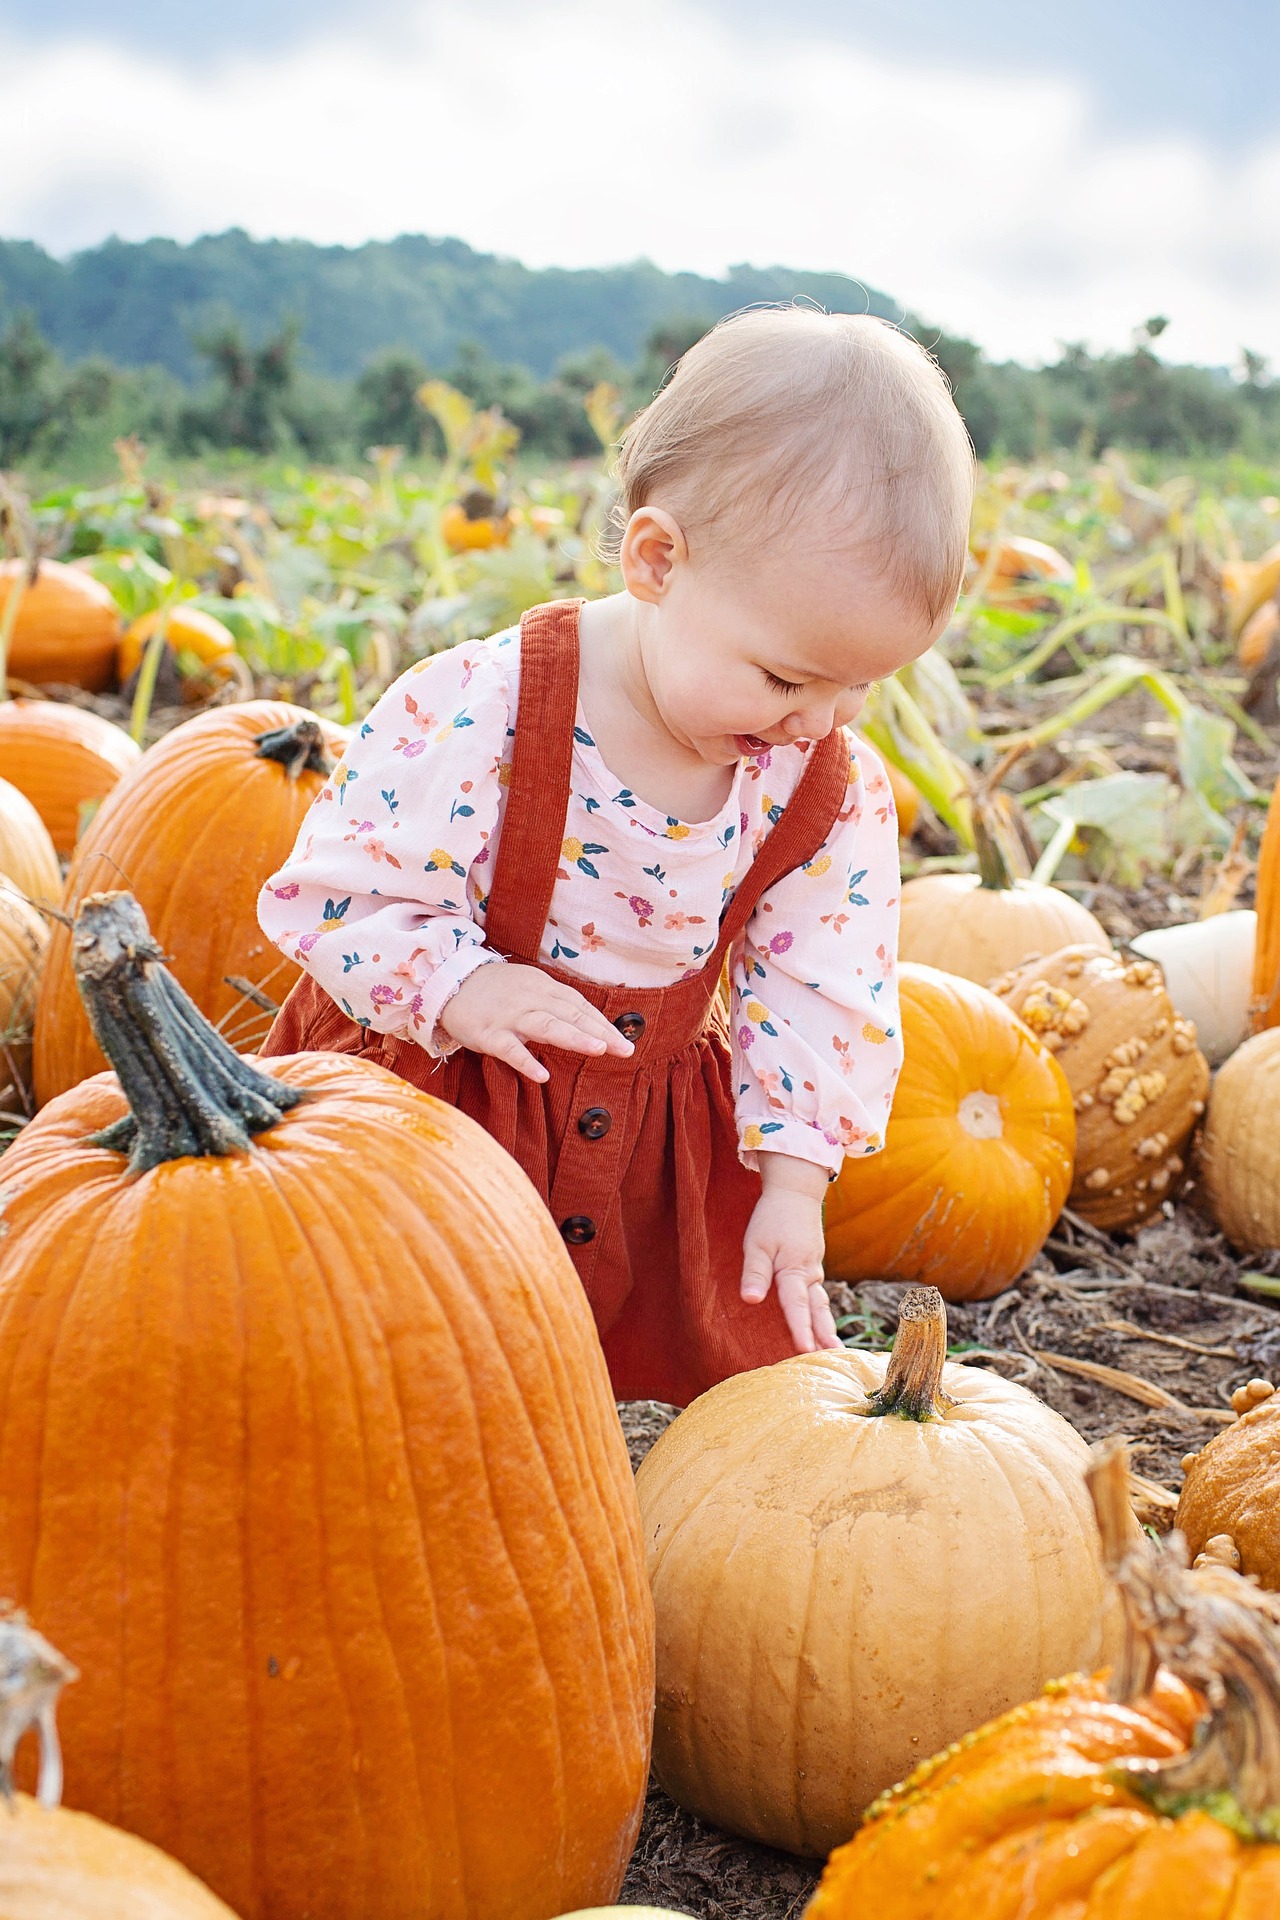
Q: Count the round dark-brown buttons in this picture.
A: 3